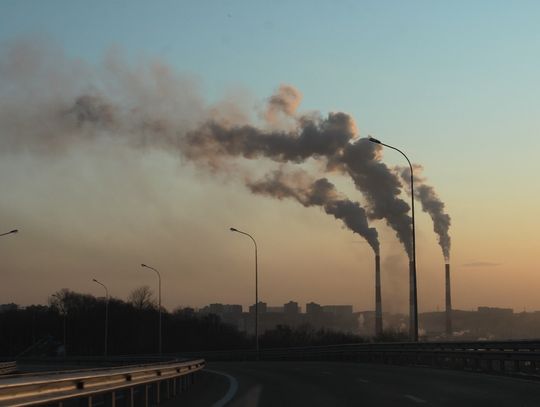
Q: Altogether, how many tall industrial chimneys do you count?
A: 3